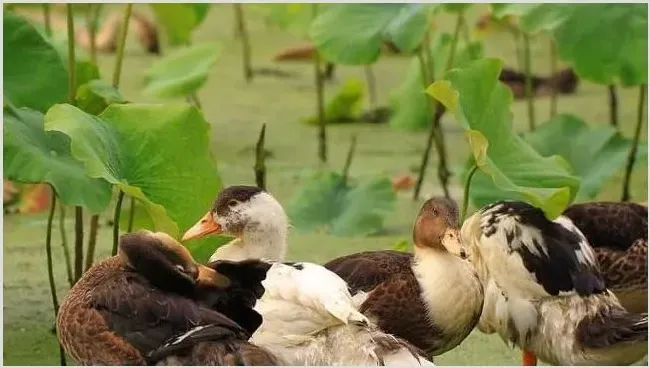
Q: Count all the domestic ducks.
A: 5